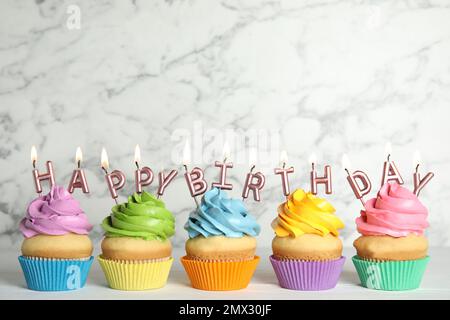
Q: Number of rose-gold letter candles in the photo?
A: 13